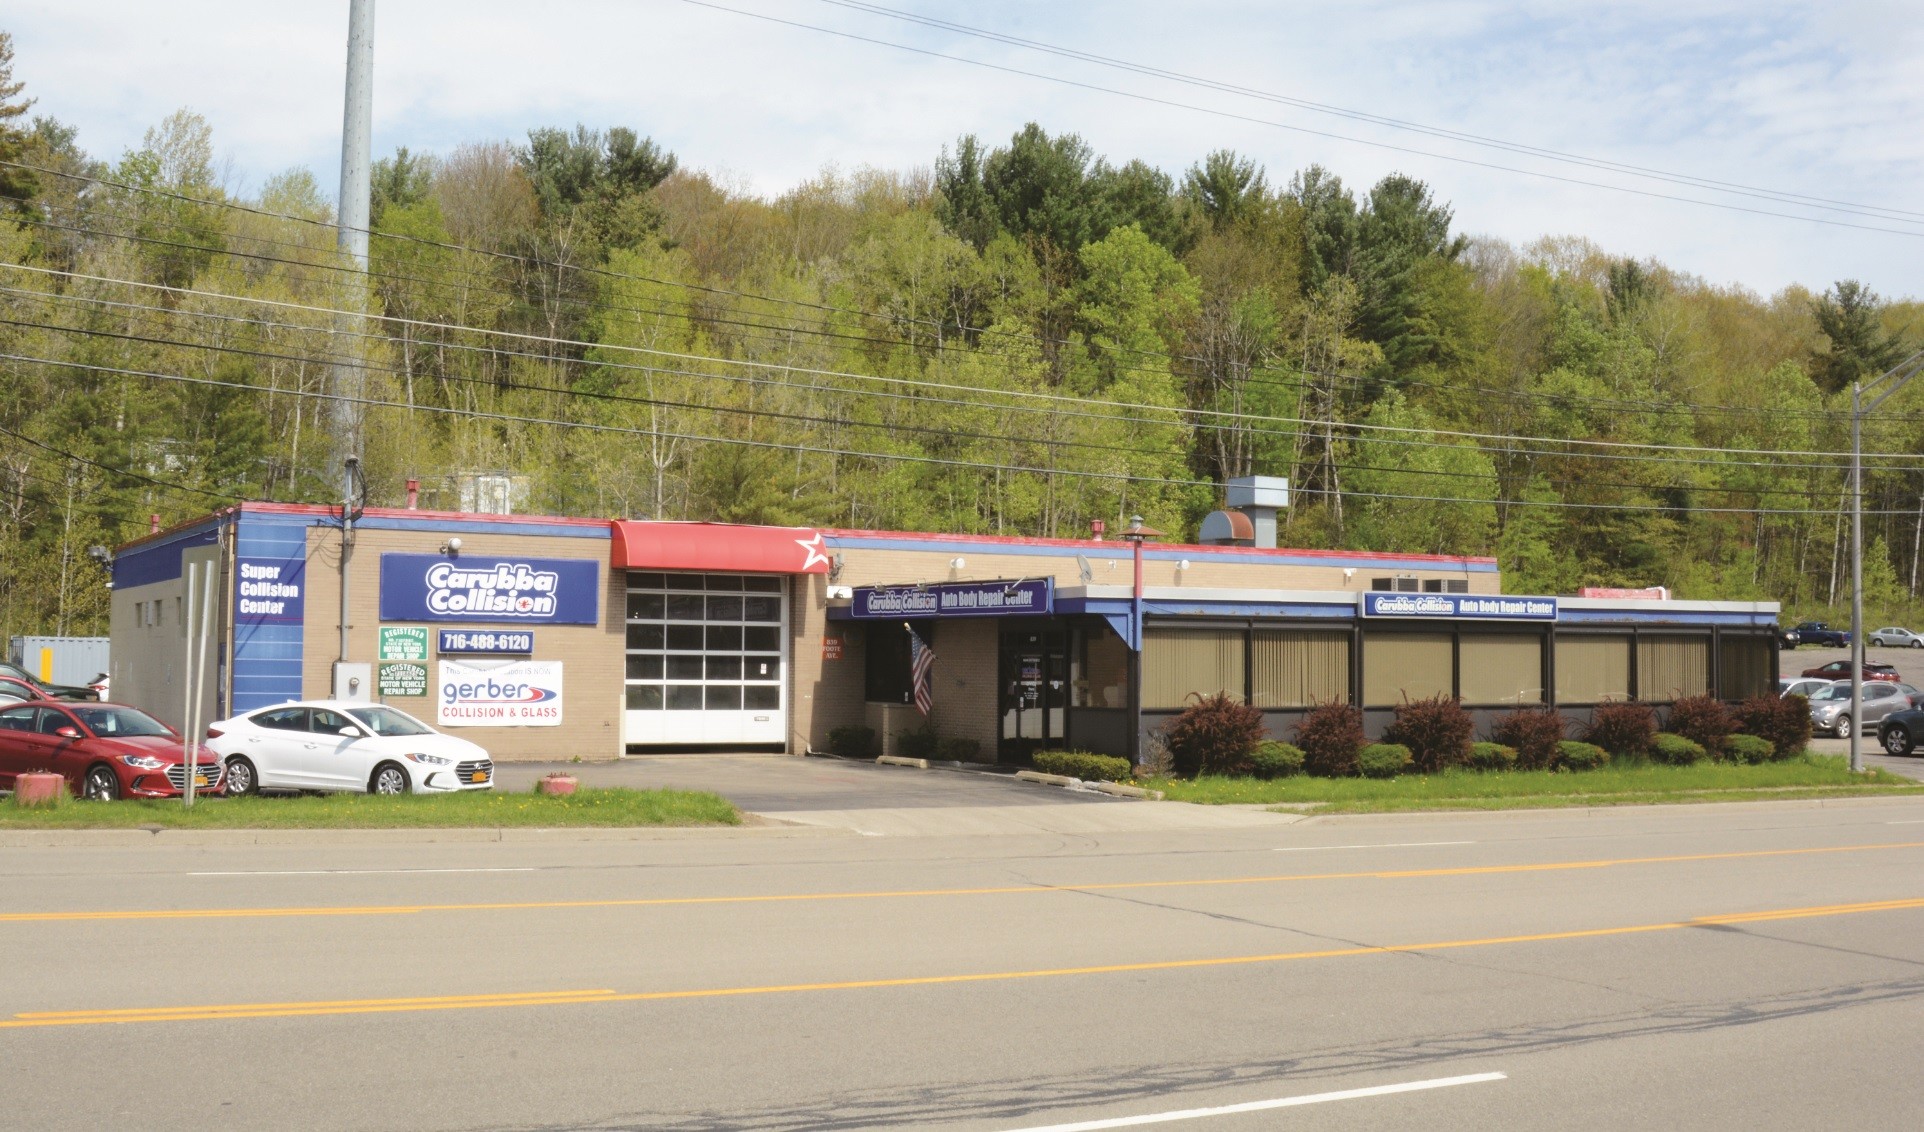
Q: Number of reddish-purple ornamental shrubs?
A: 7